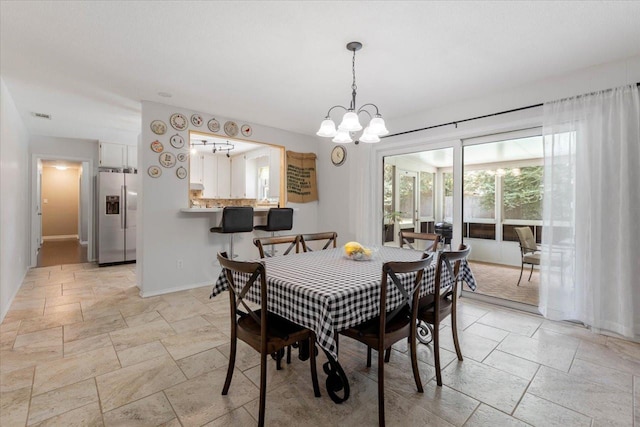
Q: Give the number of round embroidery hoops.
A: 12